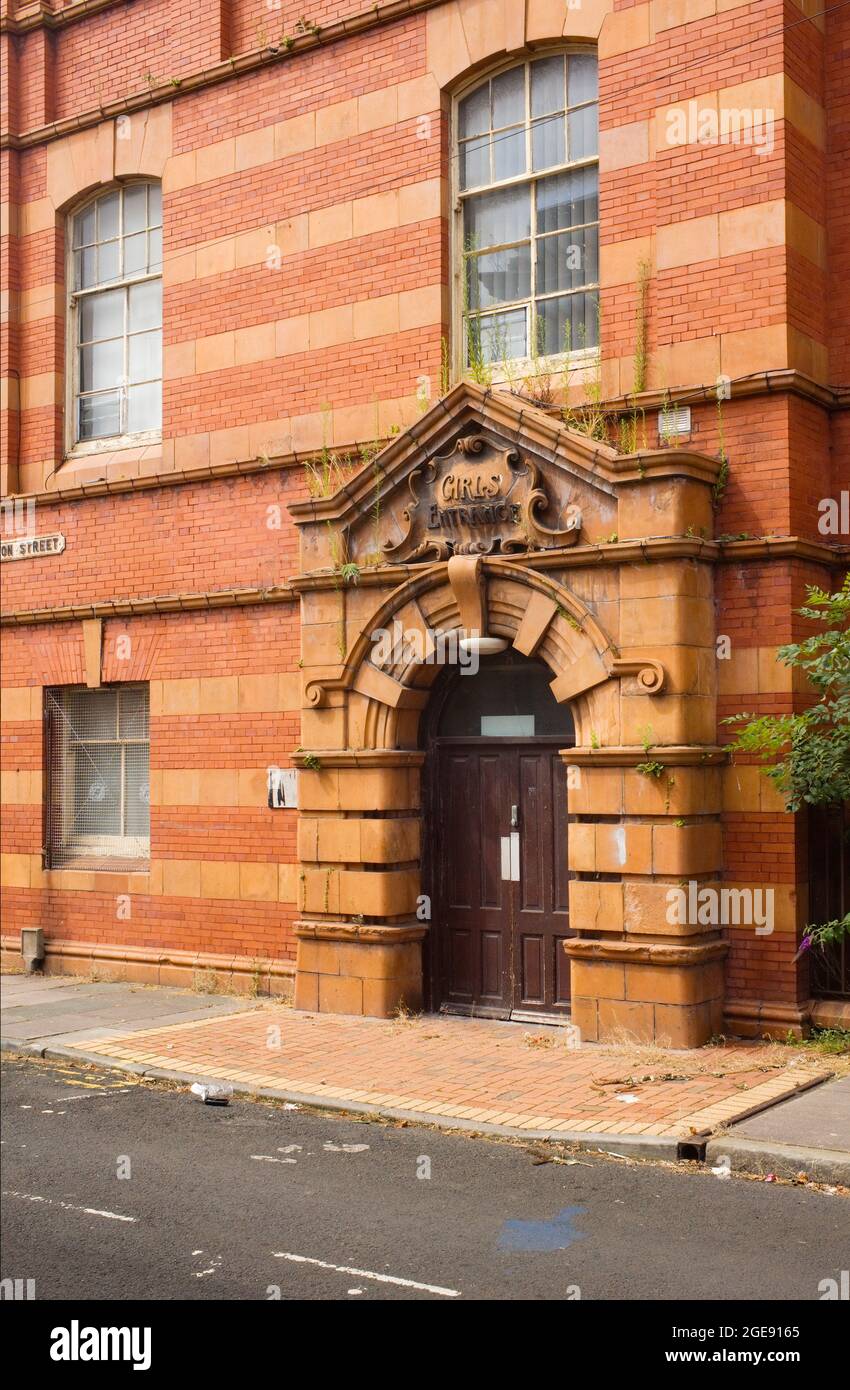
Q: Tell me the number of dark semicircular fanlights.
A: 1